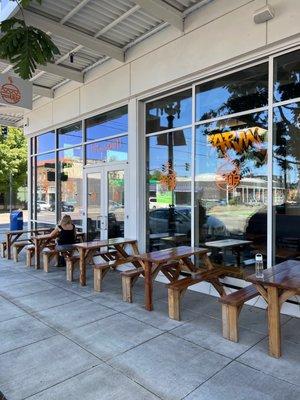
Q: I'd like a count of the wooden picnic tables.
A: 5